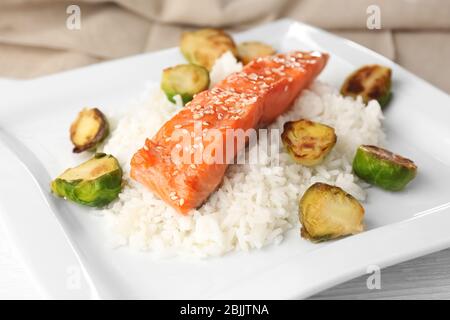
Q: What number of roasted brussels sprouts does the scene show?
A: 9